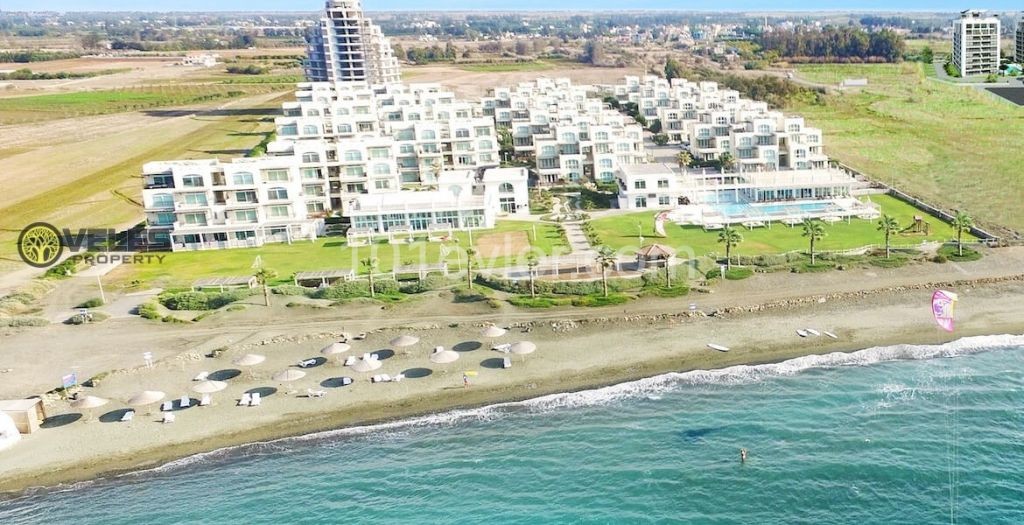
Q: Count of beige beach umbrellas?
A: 11